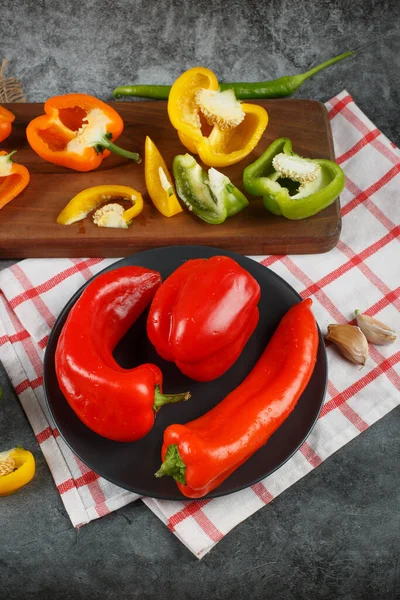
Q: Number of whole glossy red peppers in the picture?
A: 3